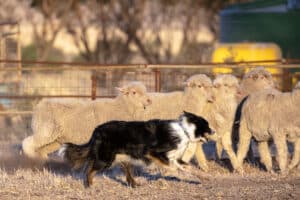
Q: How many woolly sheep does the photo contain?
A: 5